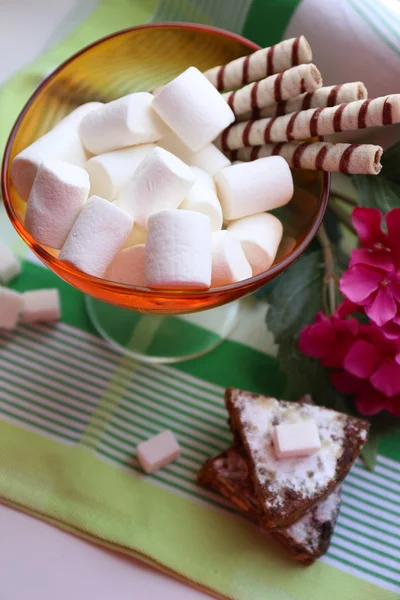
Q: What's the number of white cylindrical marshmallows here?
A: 14